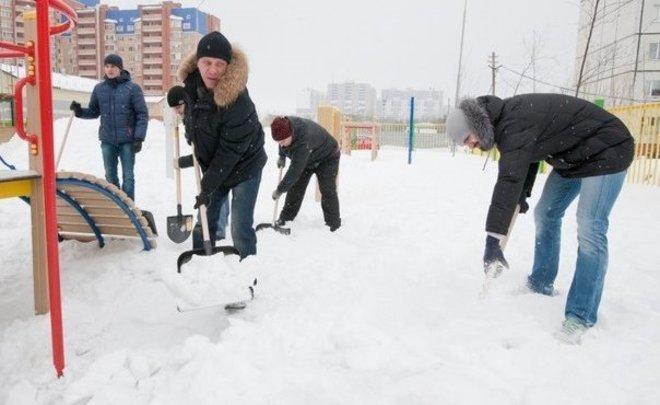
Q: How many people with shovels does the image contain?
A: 5